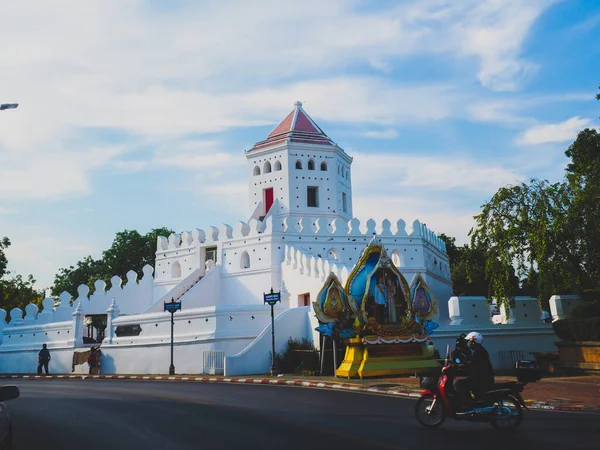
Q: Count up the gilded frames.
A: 3